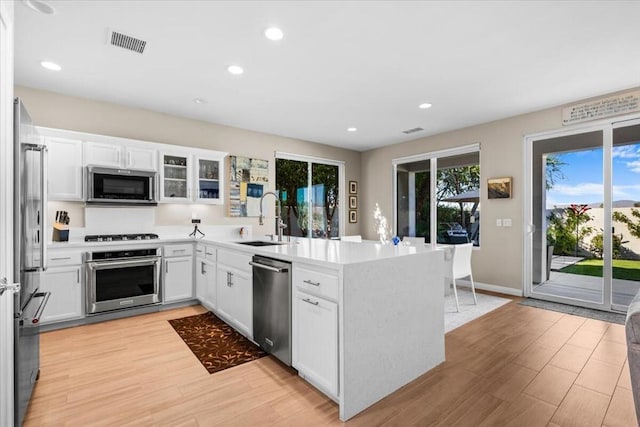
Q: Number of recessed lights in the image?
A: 5